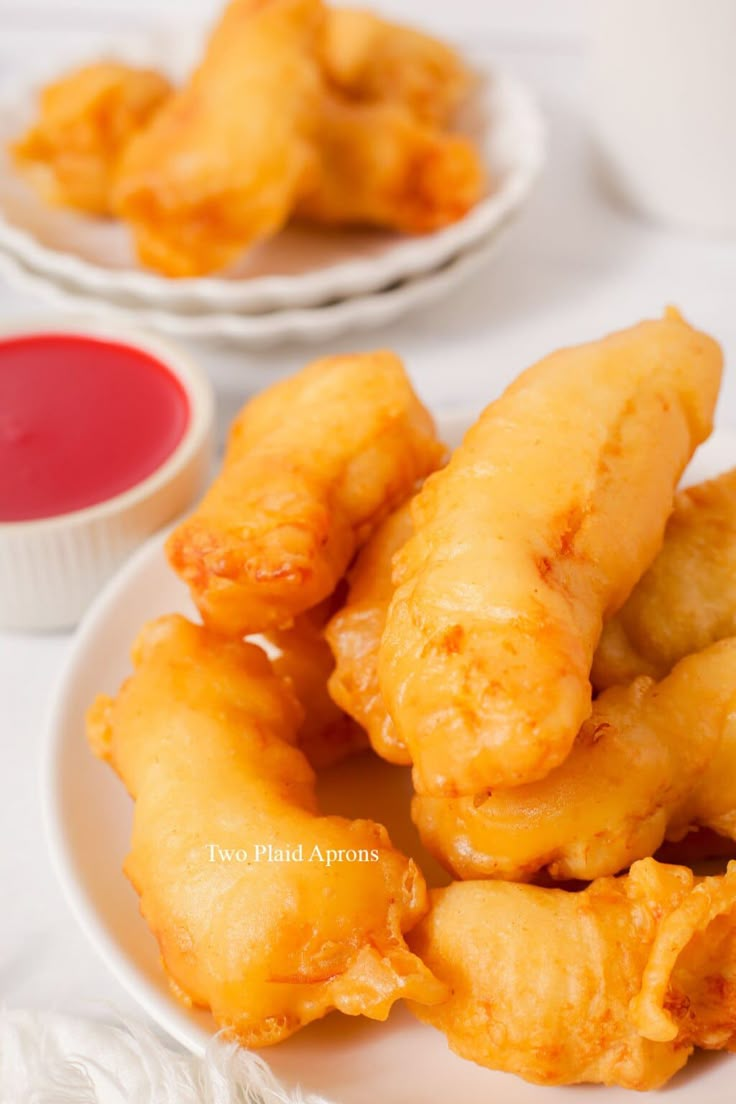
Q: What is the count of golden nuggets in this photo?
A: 12